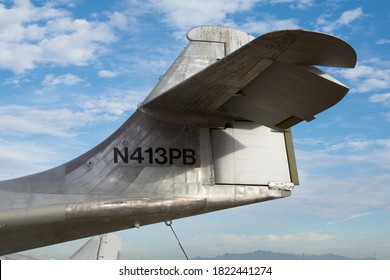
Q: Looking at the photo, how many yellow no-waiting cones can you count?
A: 0